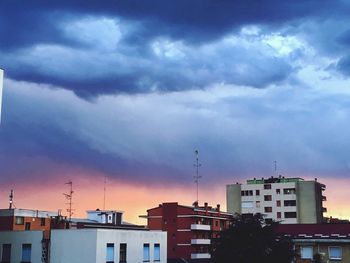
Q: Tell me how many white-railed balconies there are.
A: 3